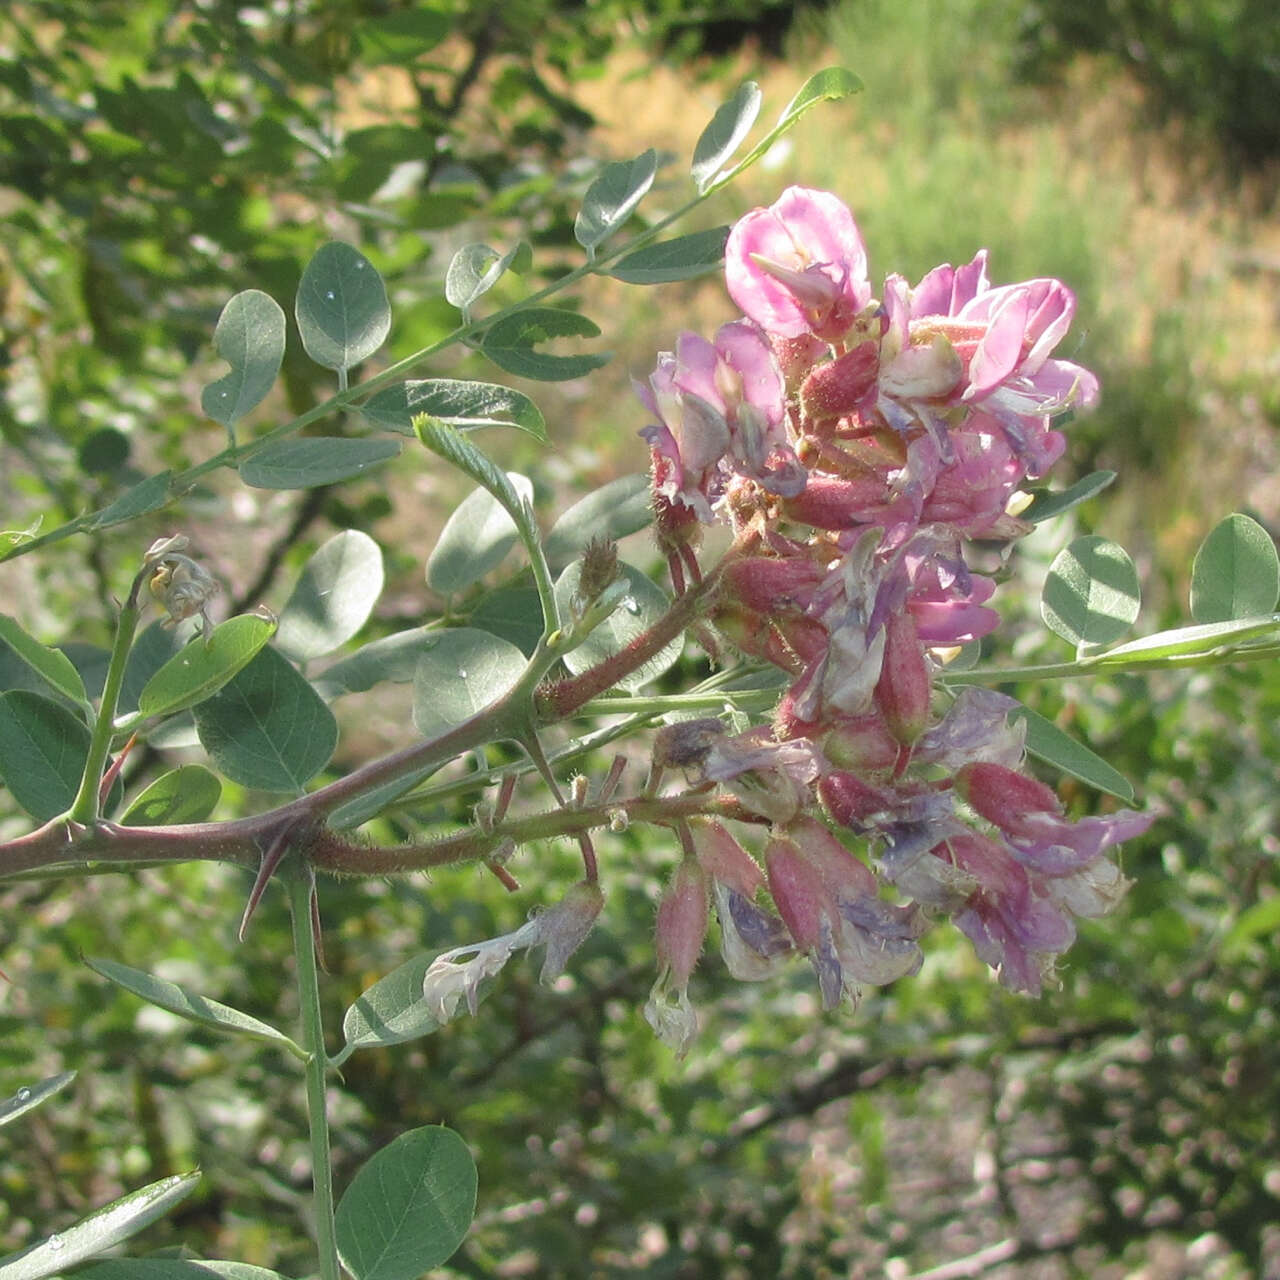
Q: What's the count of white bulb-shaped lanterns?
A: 0